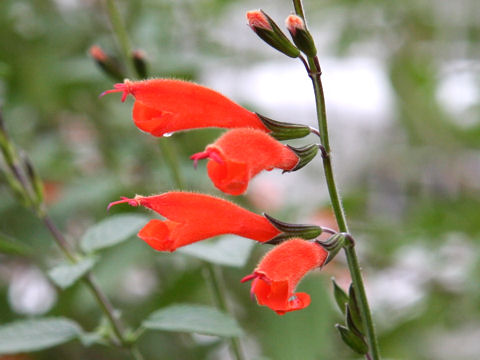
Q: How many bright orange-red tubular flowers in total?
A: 4